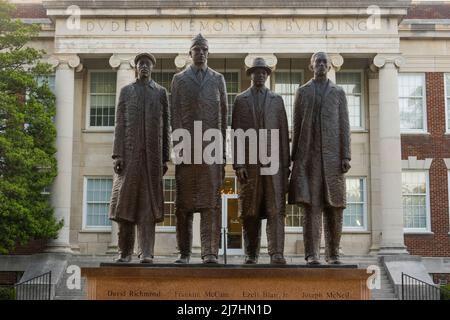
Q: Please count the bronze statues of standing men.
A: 4